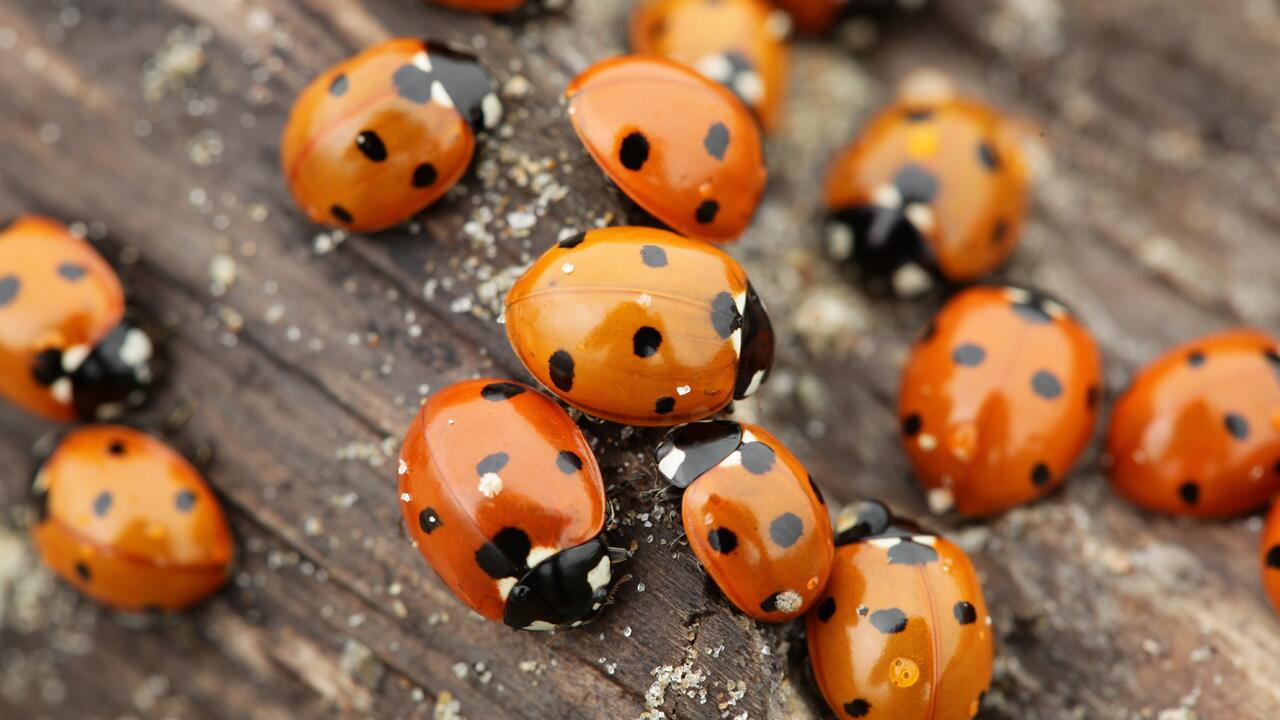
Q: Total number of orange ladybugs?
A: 15